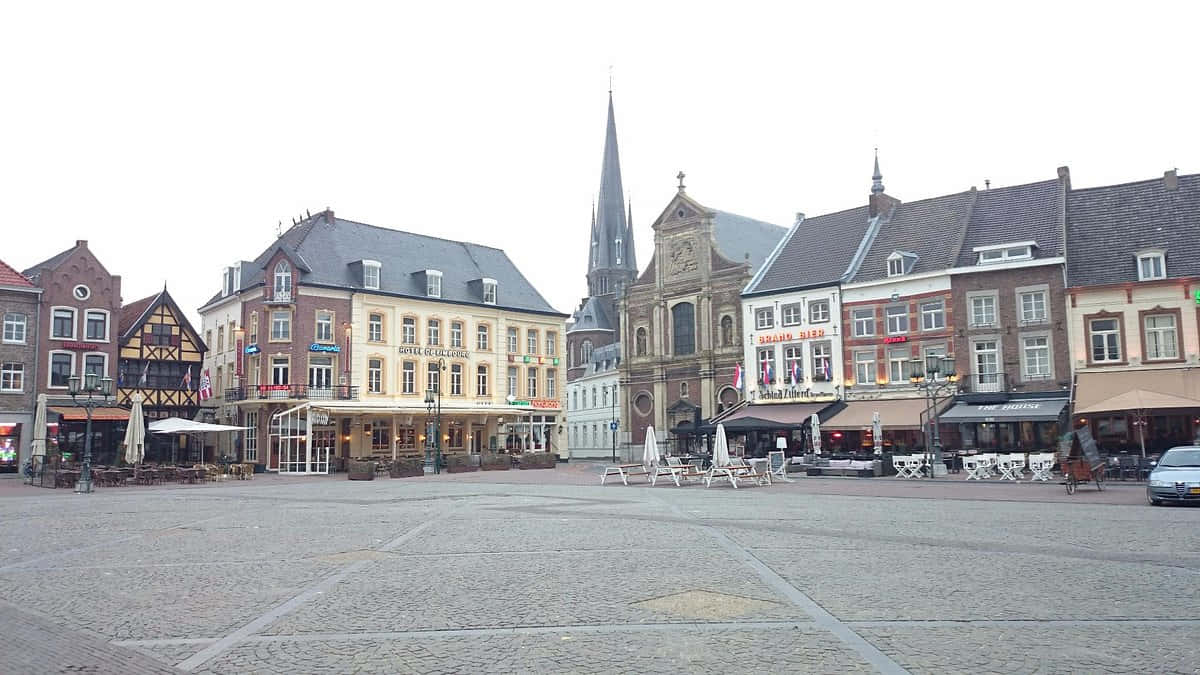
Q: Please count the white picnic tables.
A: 3